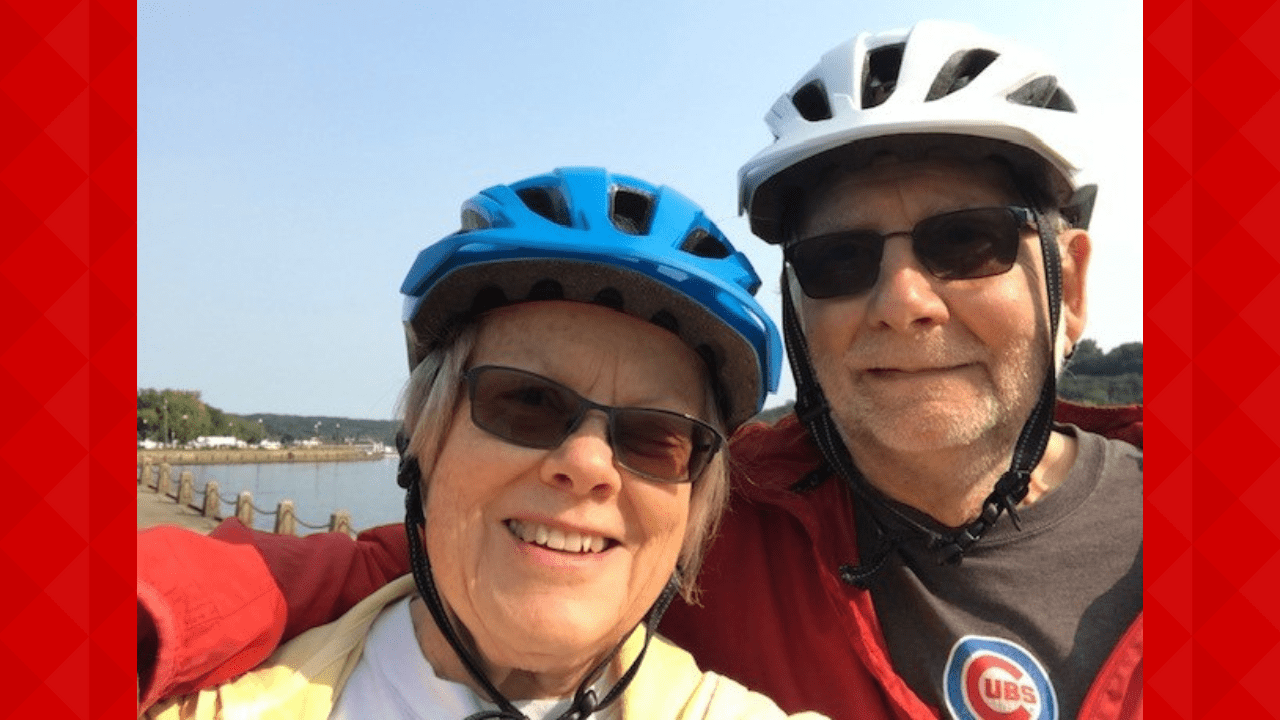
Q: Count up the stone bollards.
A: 7